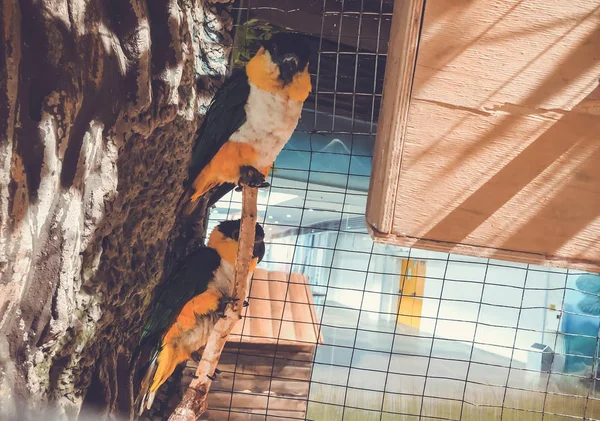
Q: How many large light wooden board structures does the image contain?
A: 1